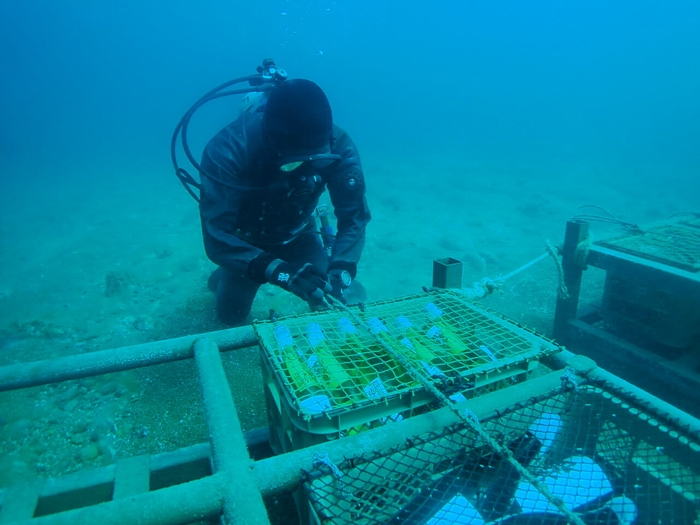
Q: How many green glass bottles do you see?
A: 6